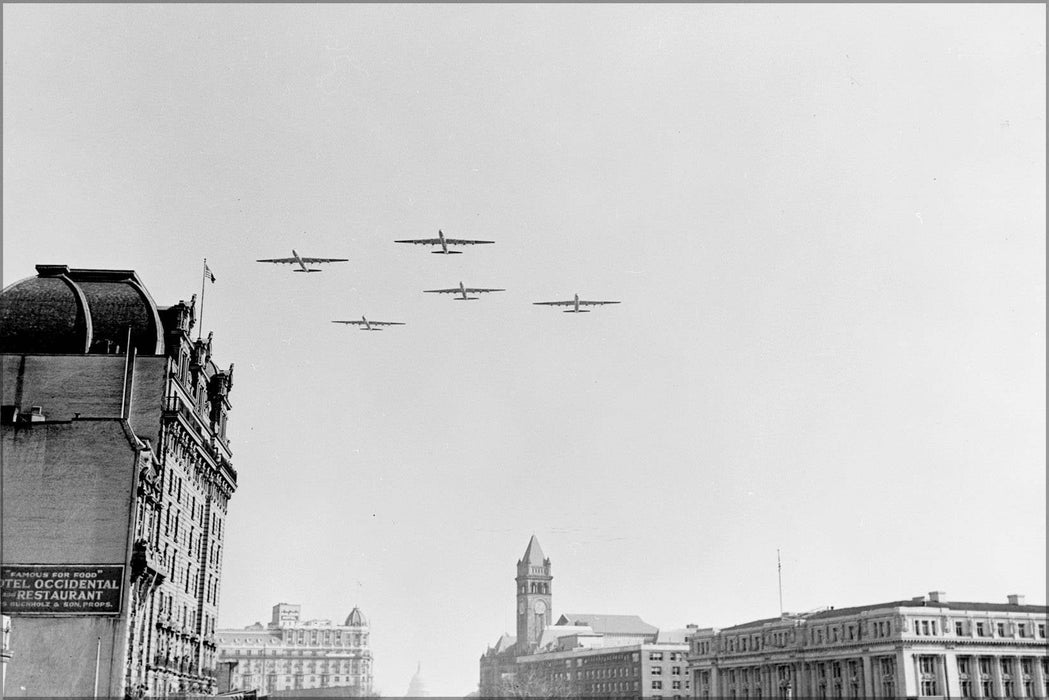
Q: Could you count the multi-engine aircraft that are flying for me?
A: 5